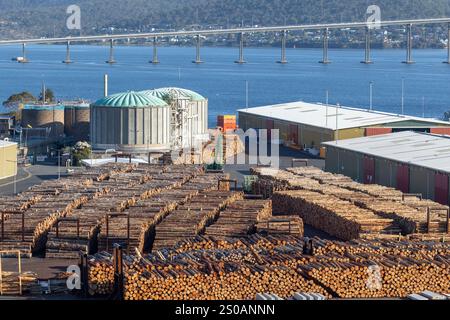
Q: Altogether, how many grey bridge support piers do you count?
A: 11